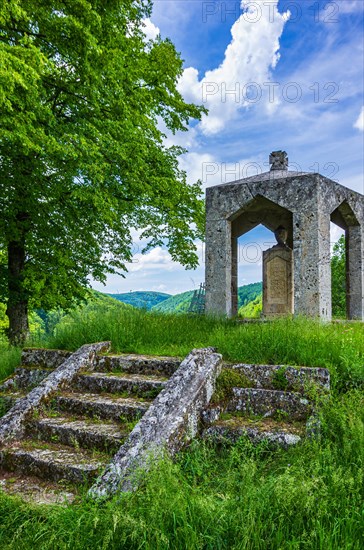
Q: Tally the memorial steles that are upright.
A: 1